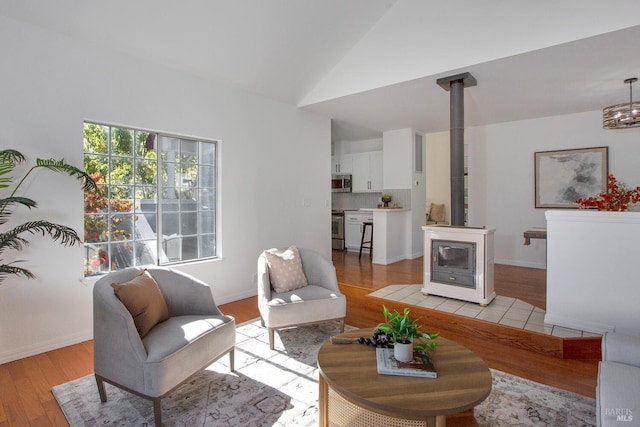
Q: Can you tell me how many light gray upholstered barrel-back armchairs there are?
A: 2